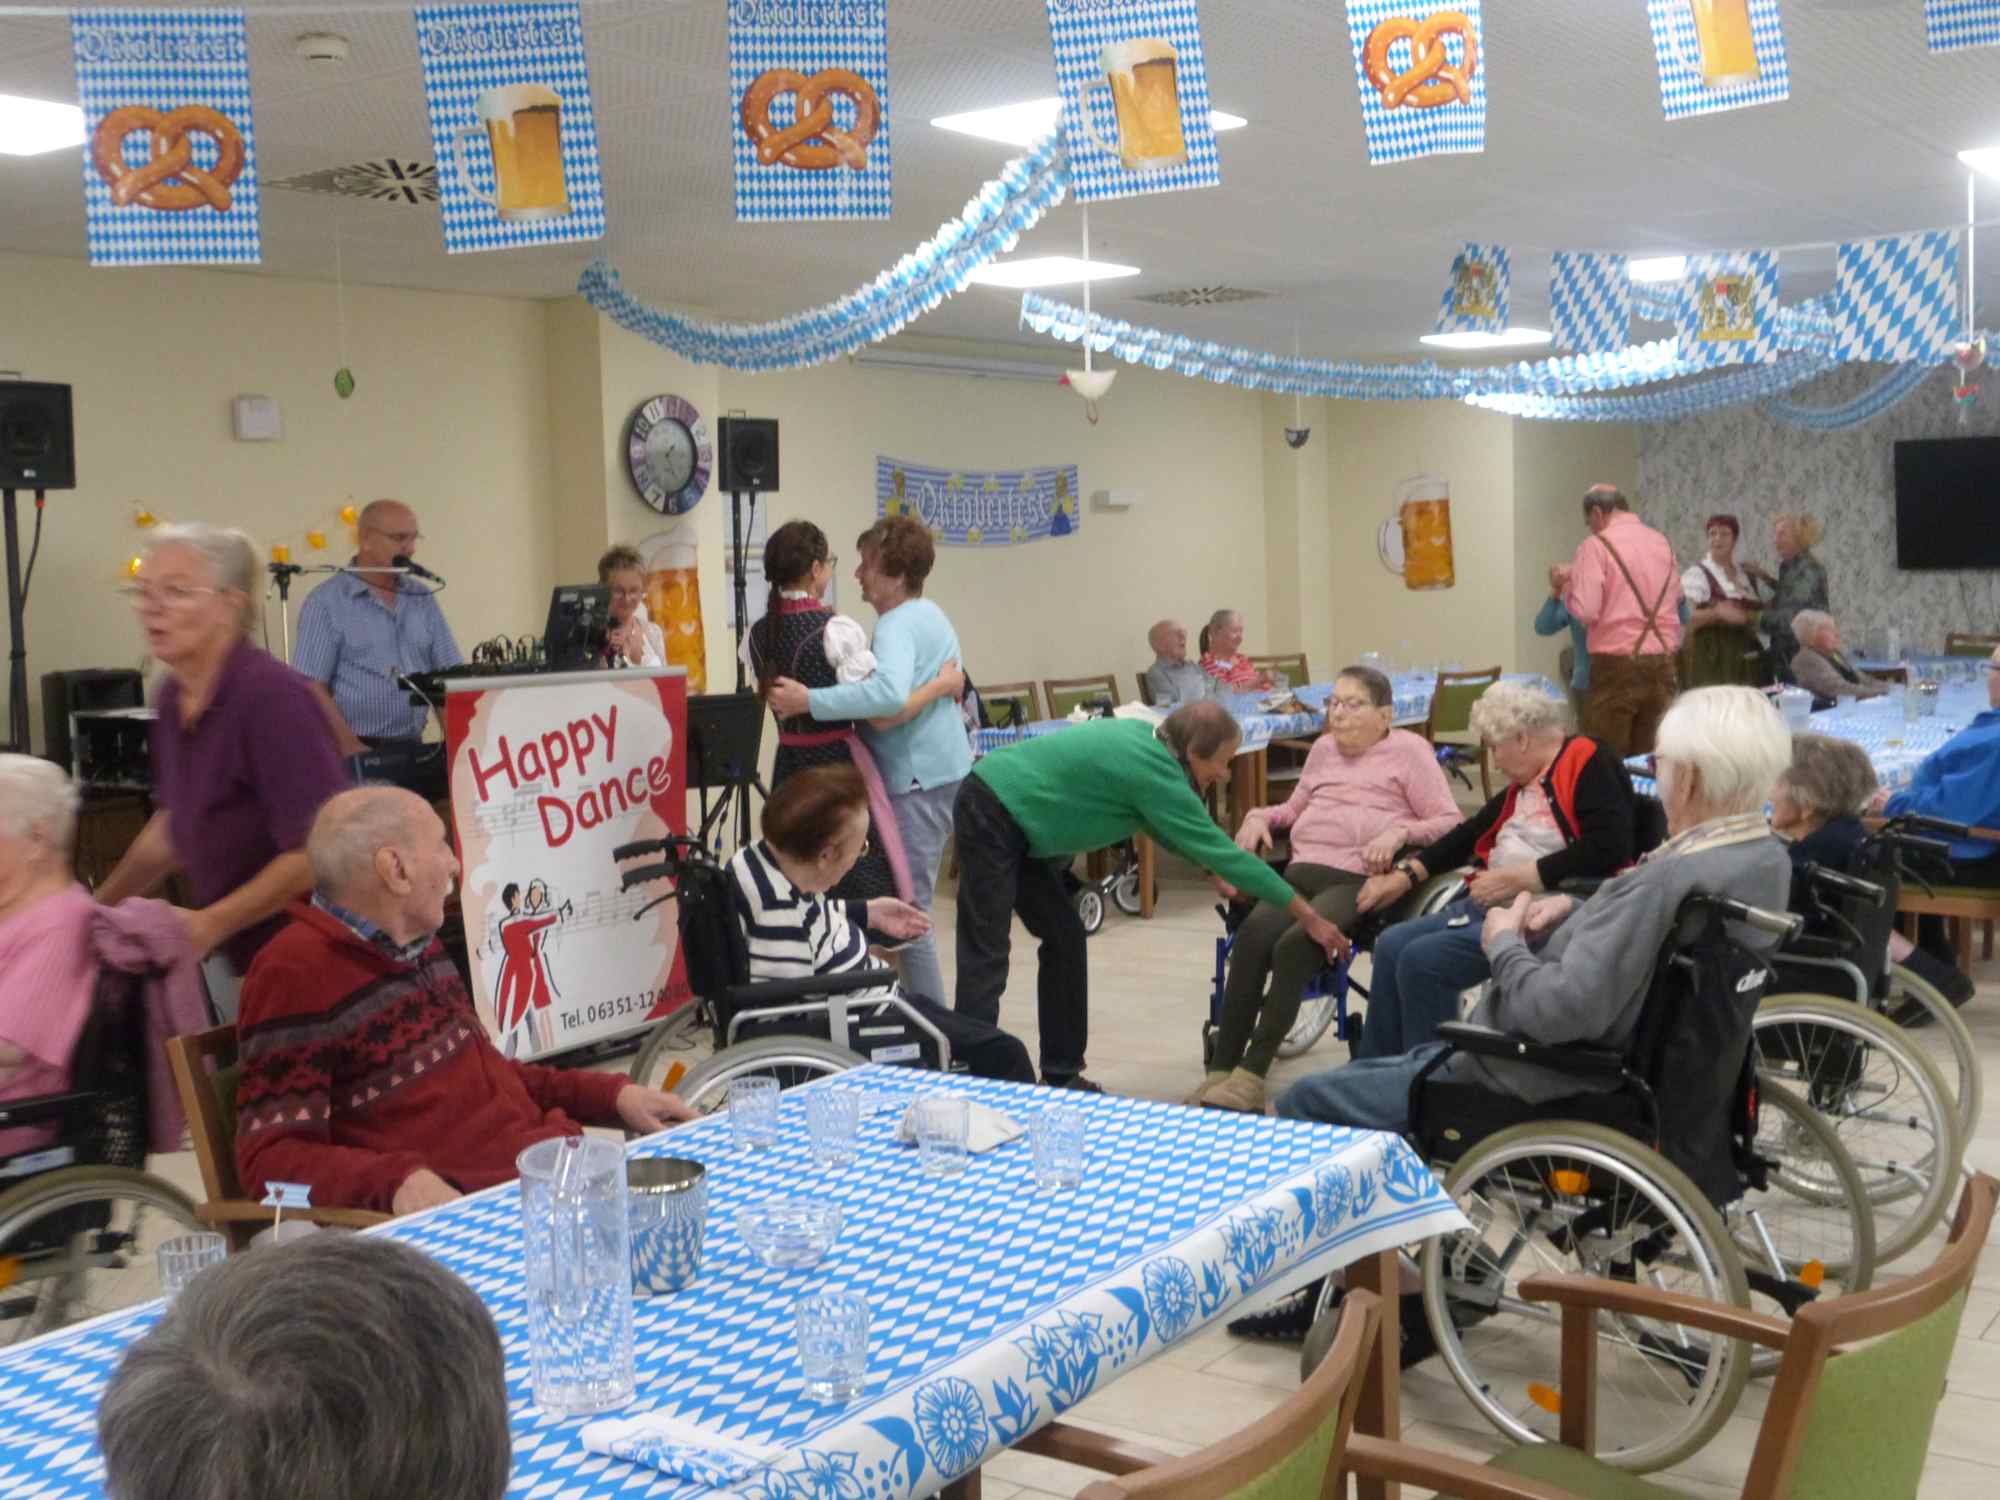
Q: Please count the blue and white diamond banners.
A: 11